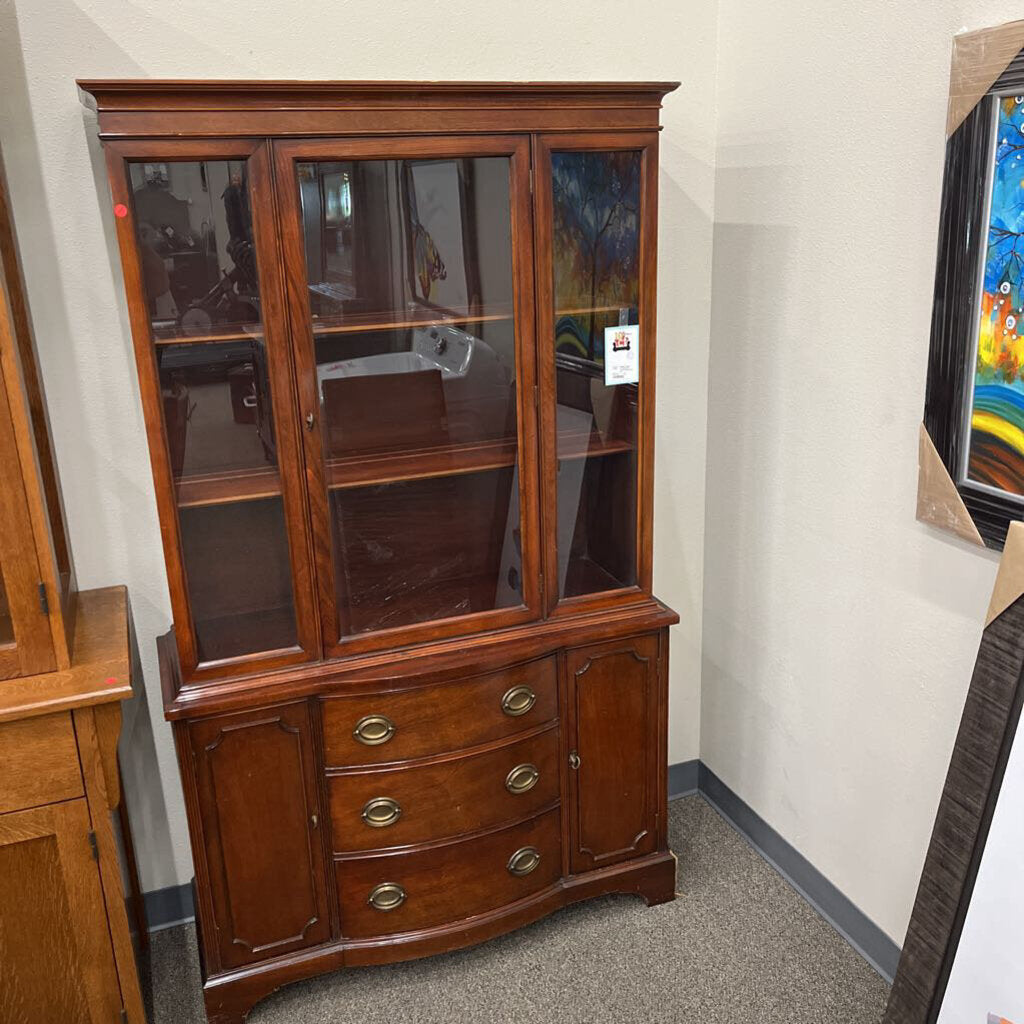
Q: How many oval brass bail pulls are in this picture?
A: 6